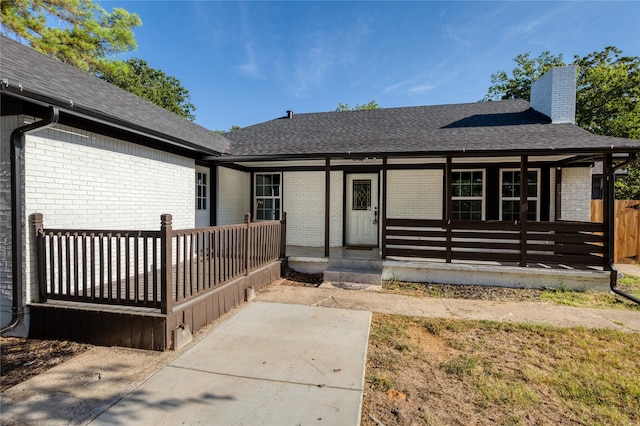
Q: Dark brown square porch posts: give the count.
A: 5